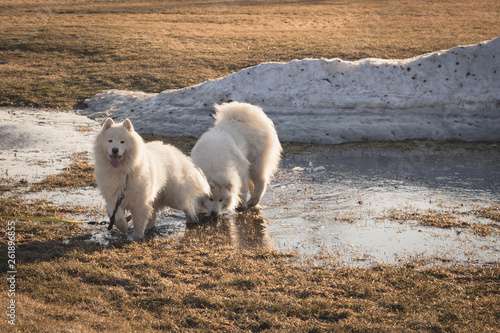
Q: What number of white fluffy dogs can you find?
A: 2